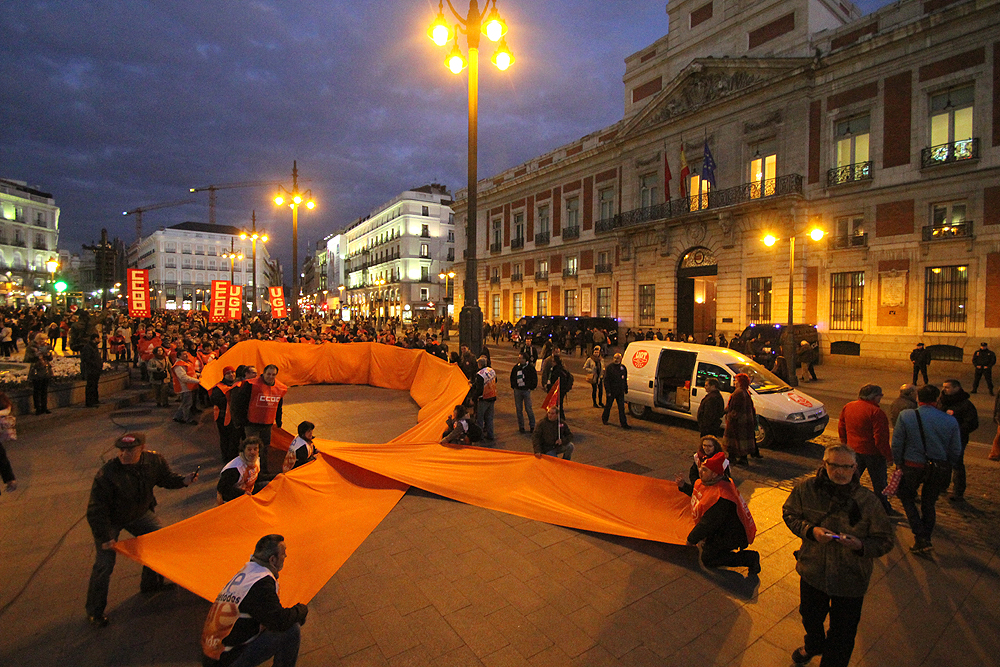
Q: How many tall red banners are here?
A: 4